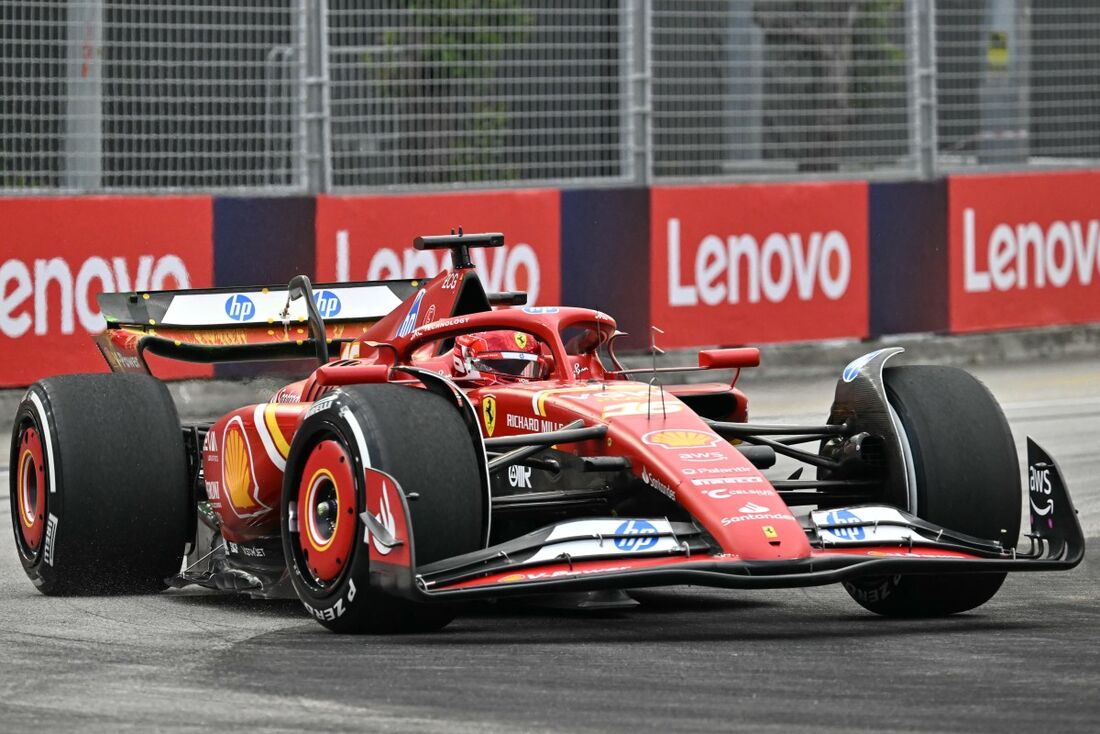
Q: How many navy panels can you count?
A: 3